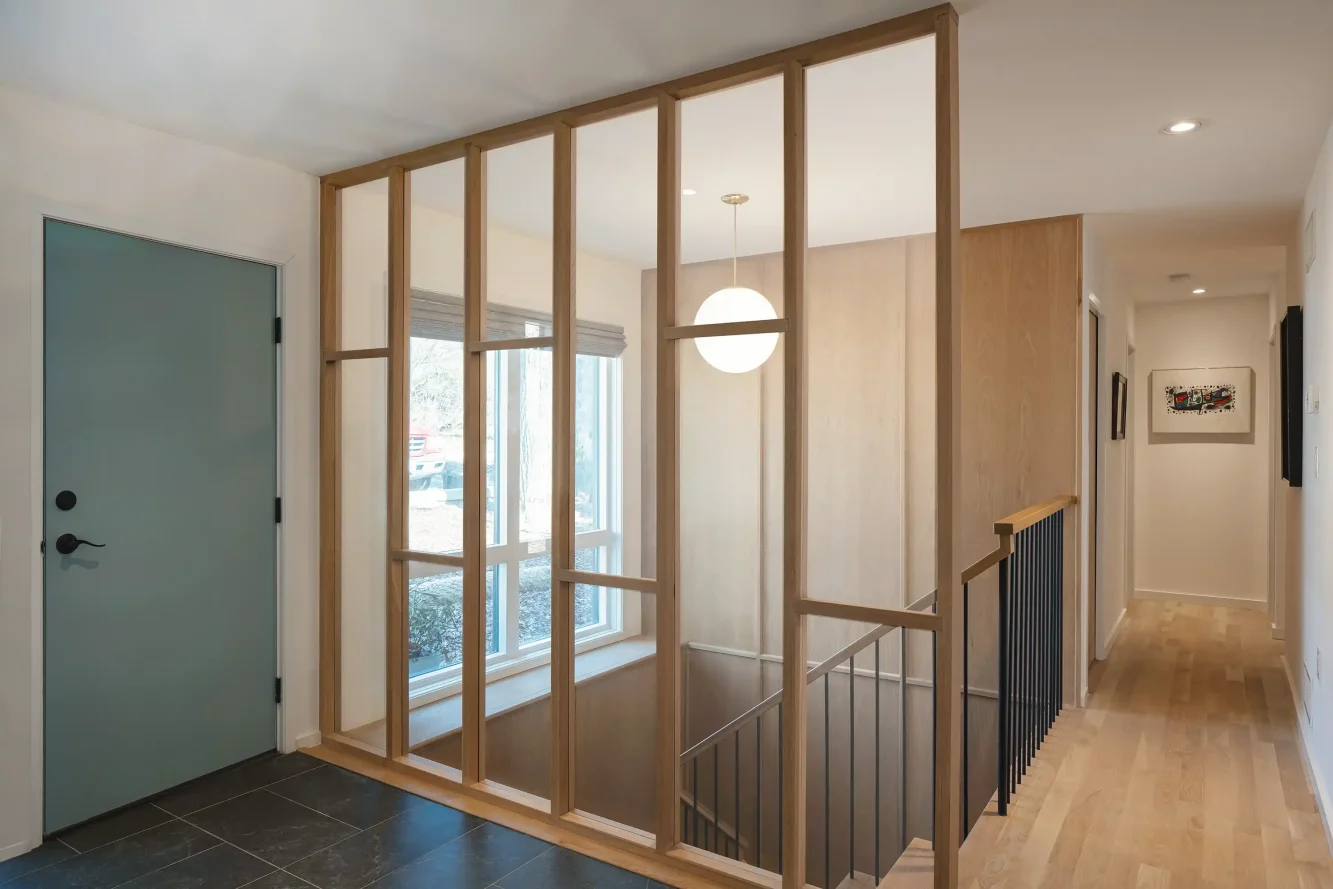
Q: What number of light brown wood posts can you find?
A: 7